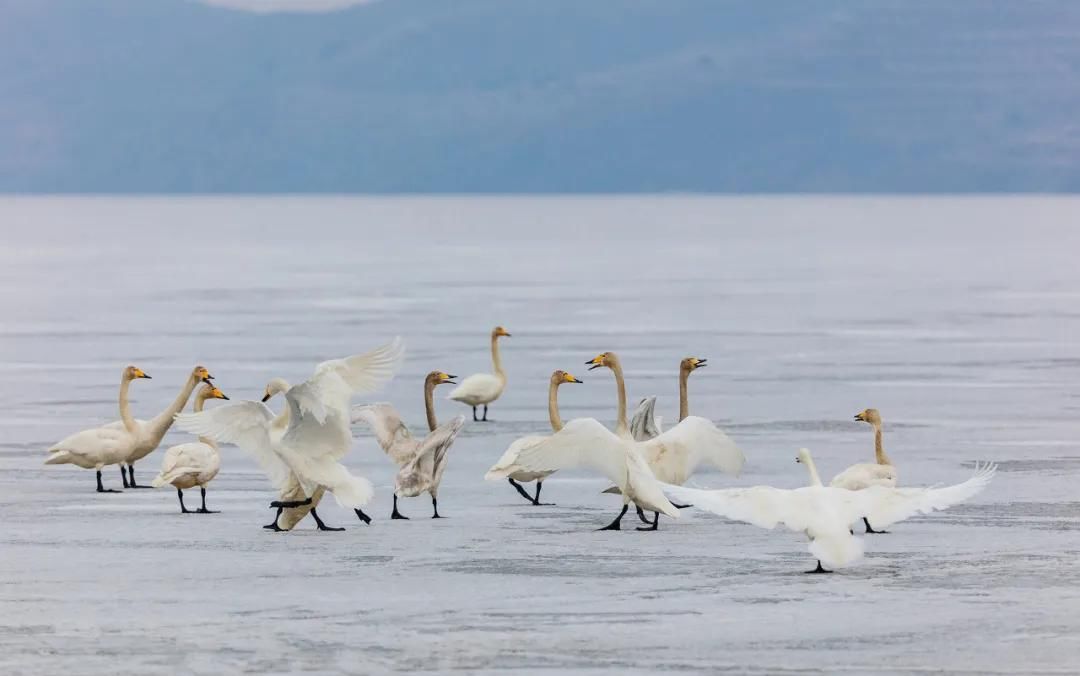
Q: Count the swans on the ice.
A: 12